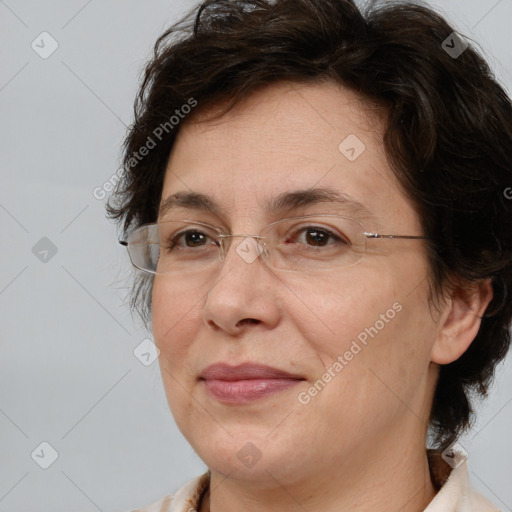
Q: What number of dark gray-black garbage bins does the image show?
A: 0